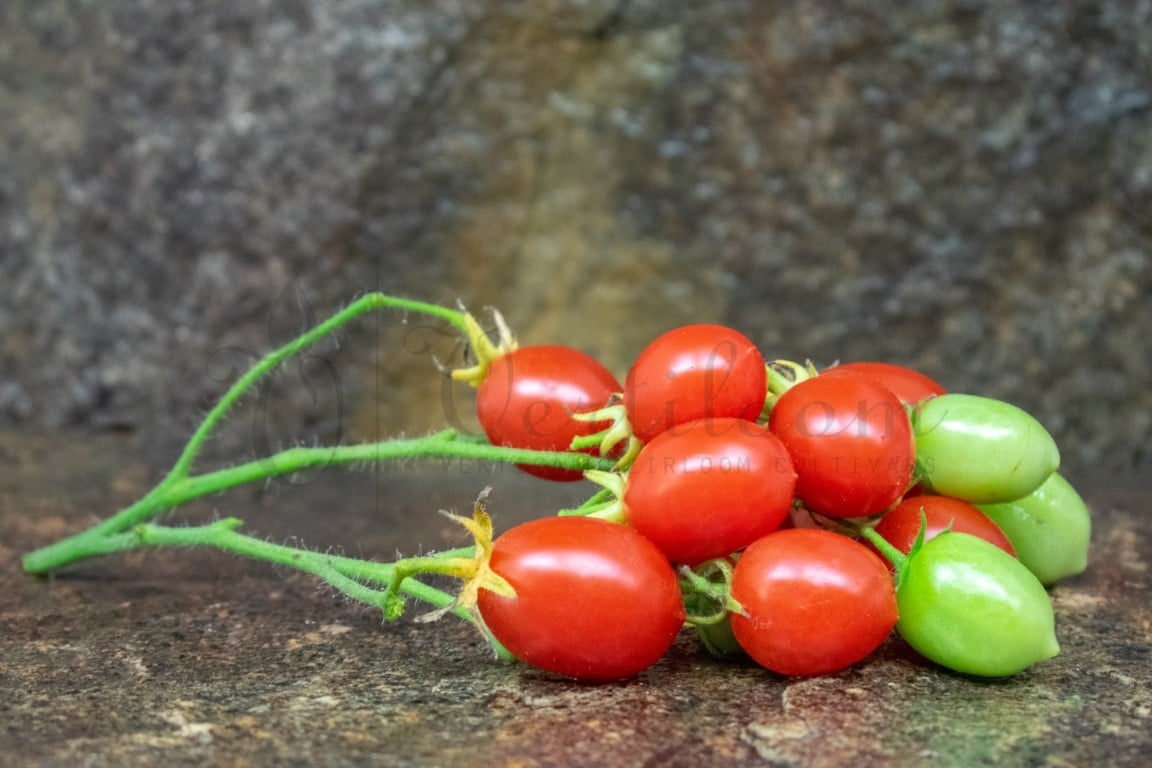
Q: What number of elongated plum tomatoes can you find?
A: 11